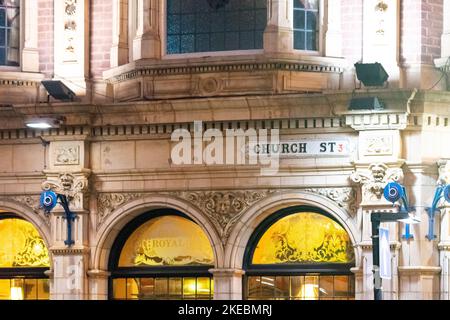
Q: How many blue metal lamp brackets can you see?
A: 3